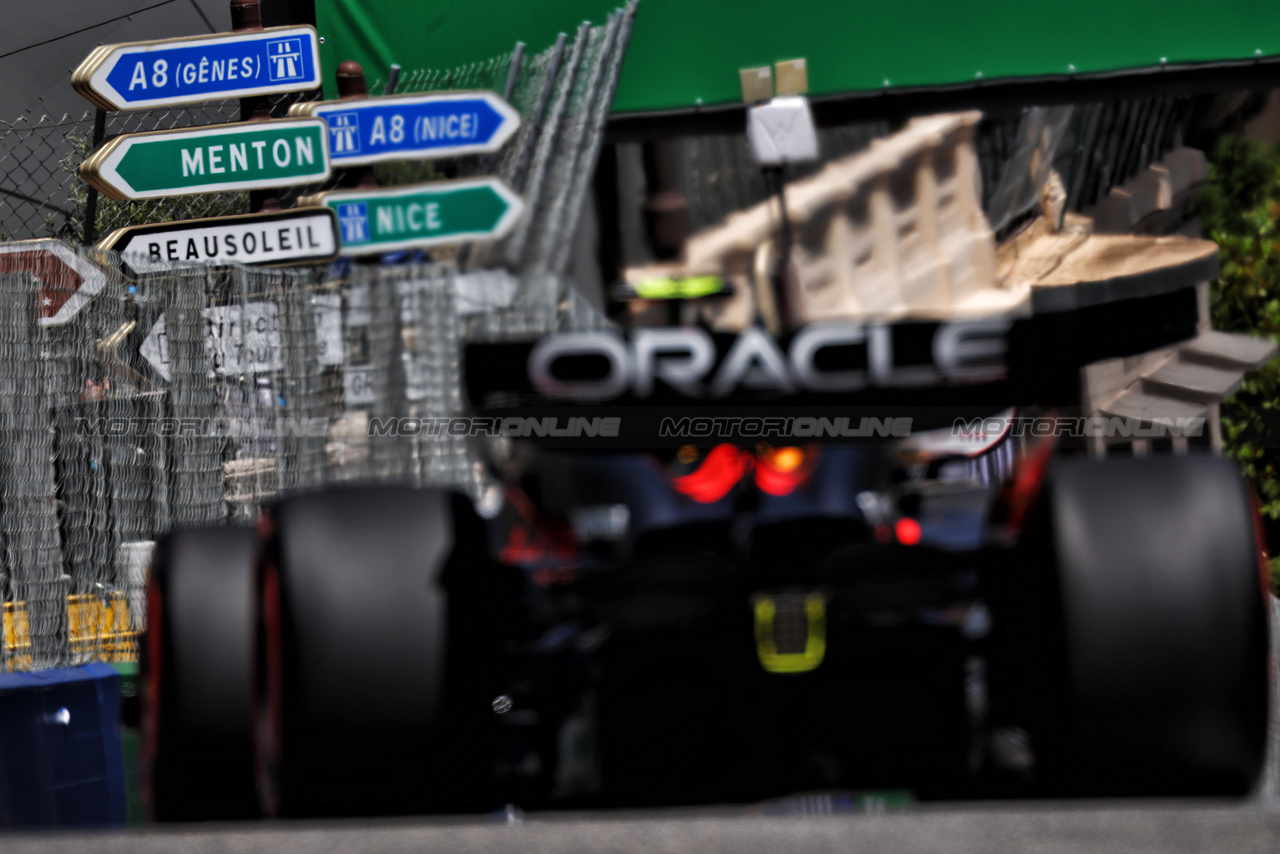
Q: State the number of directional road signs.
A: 7